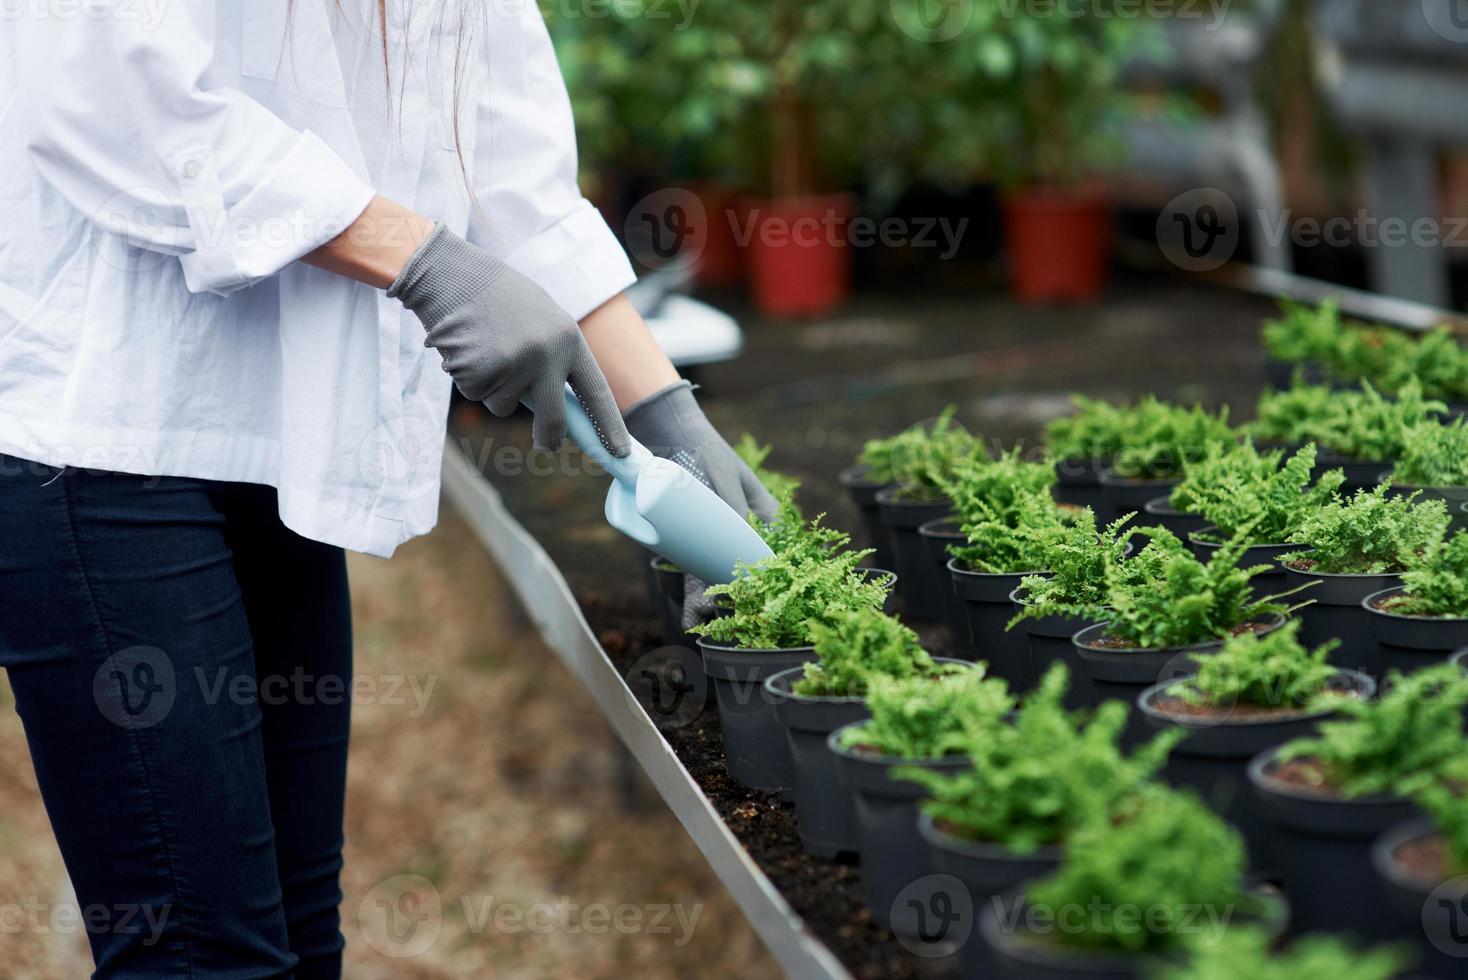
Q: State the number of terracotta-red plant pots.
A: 3